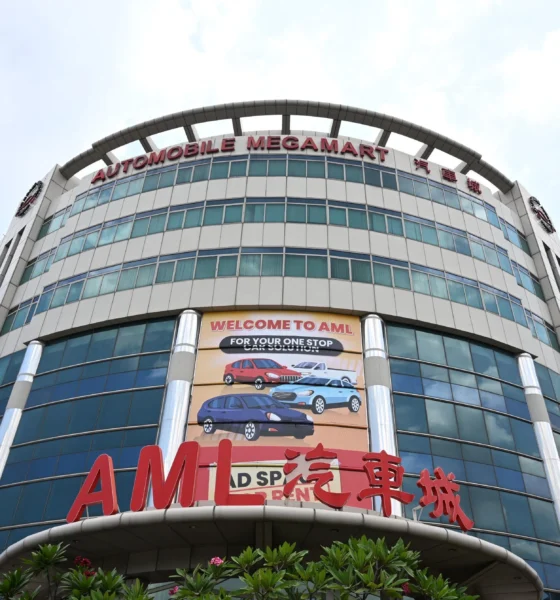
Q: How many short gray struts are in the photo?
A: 9